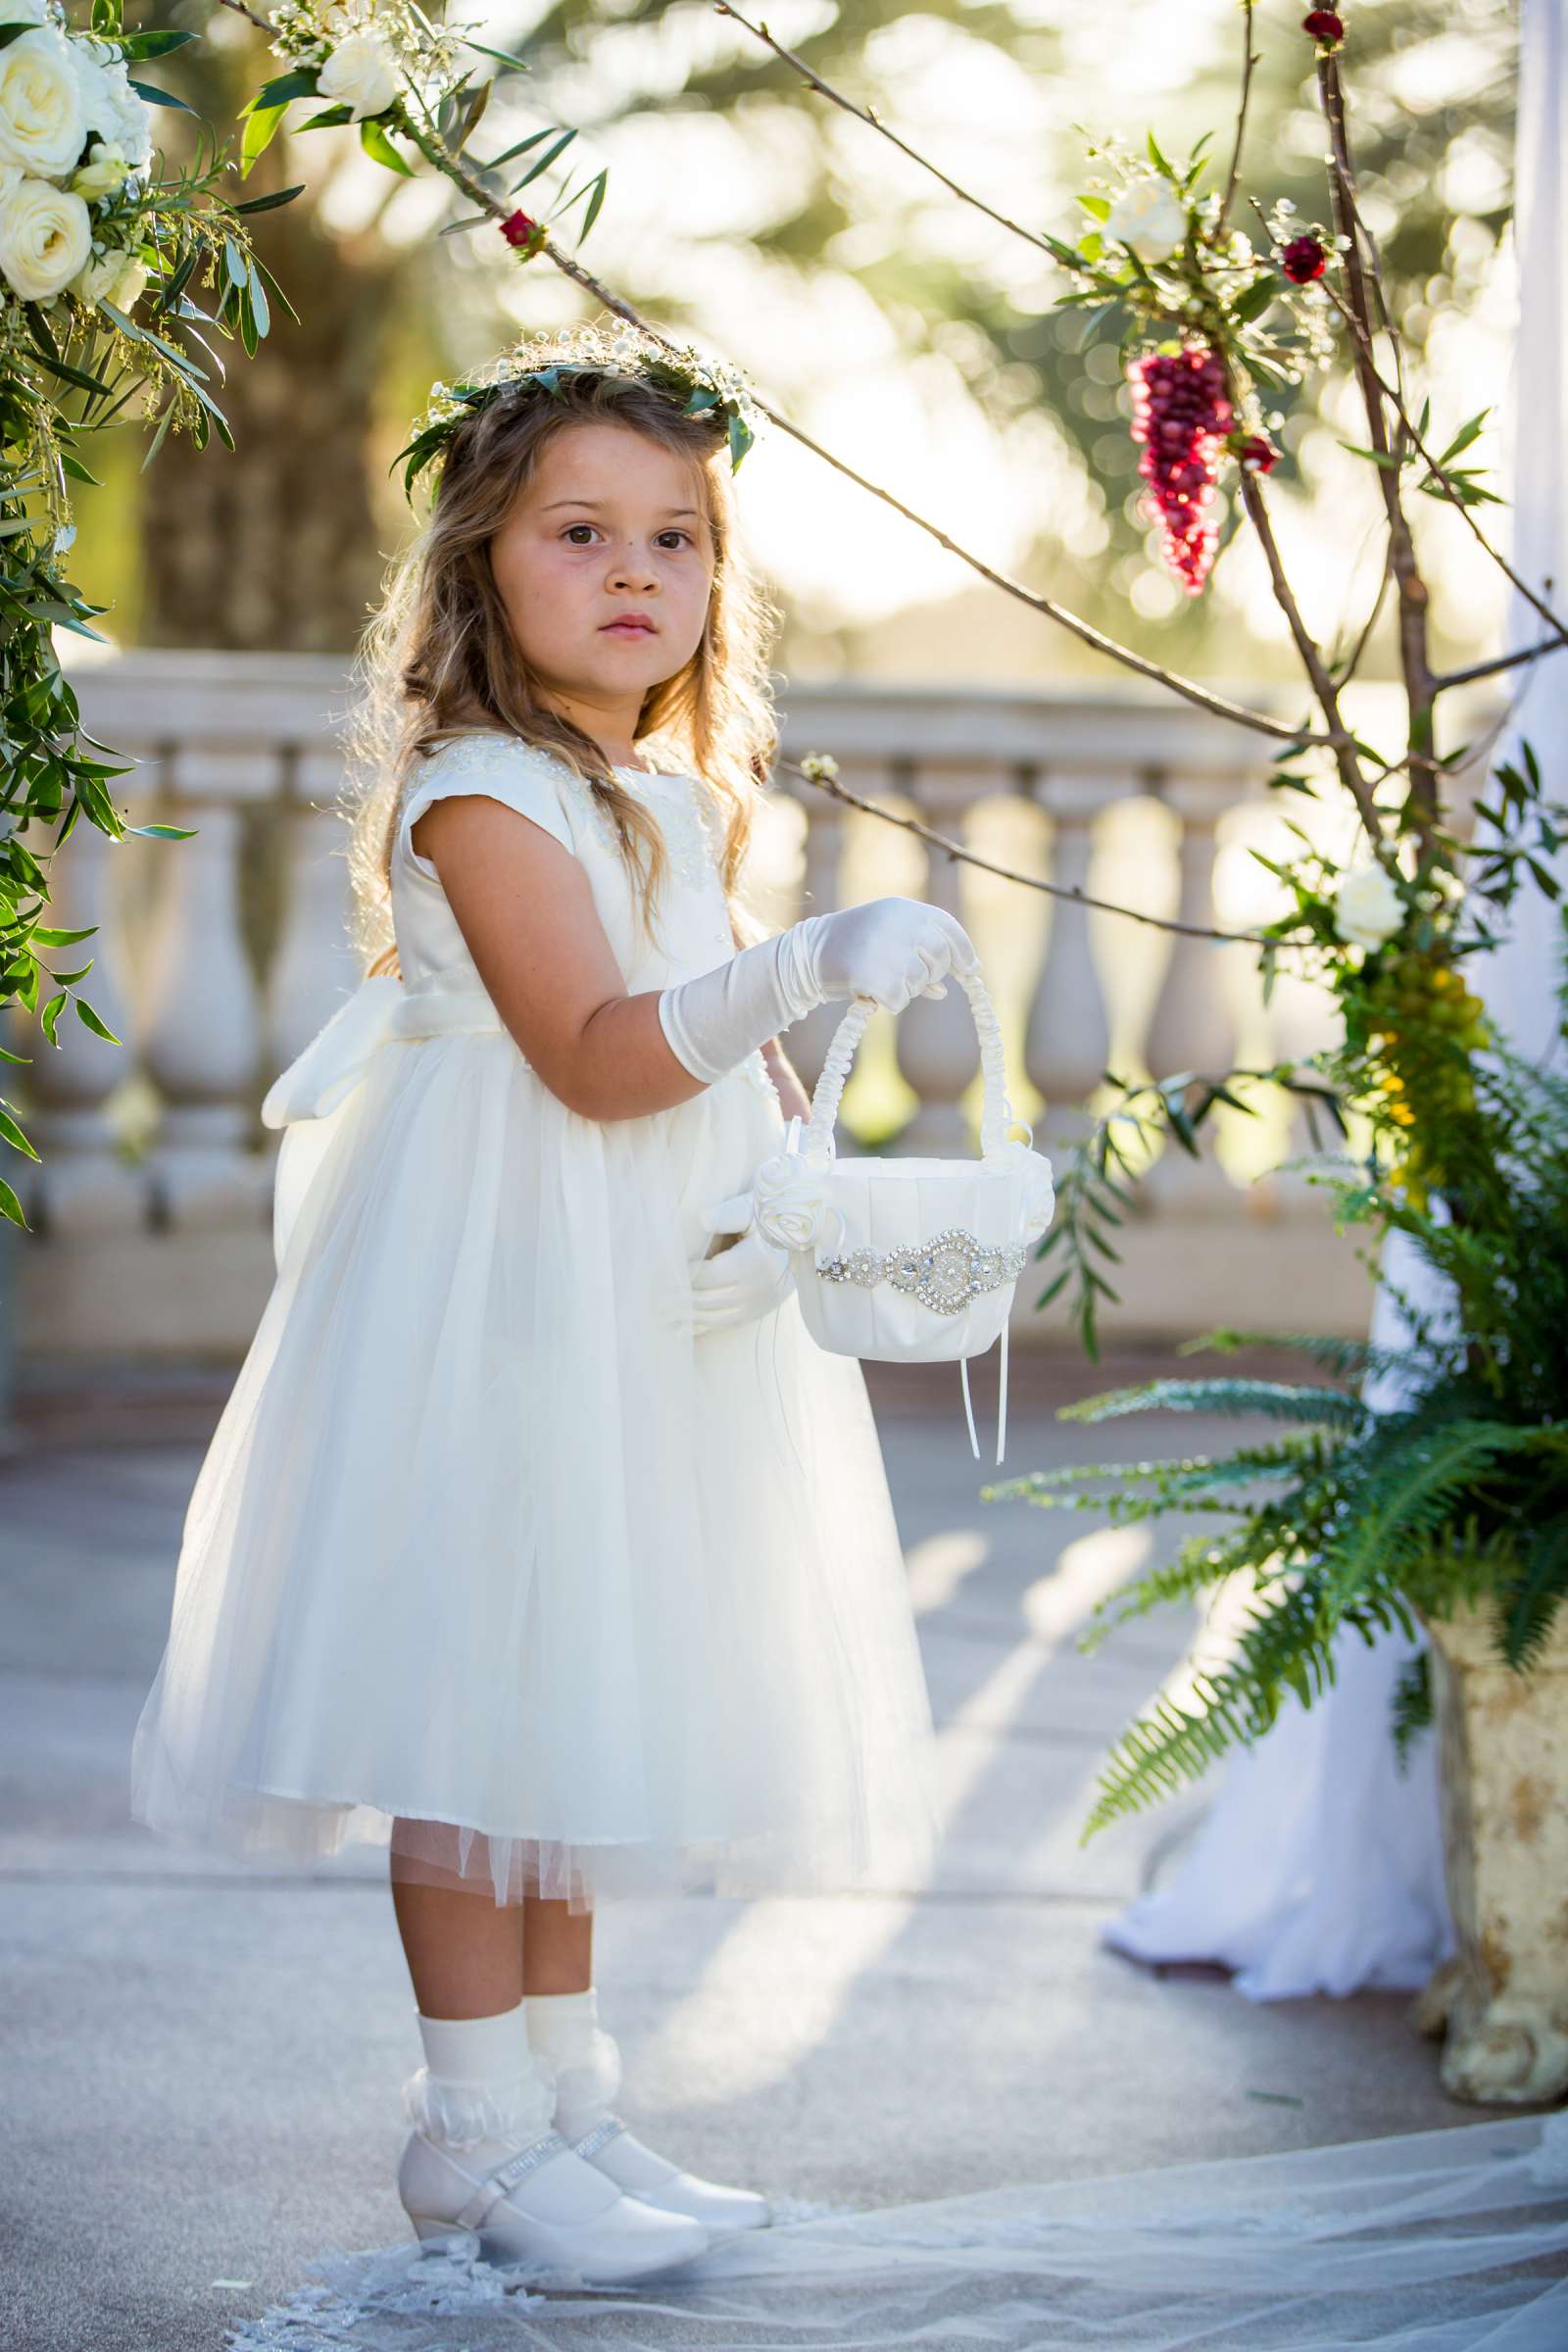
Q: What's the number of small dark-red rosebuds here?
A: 4